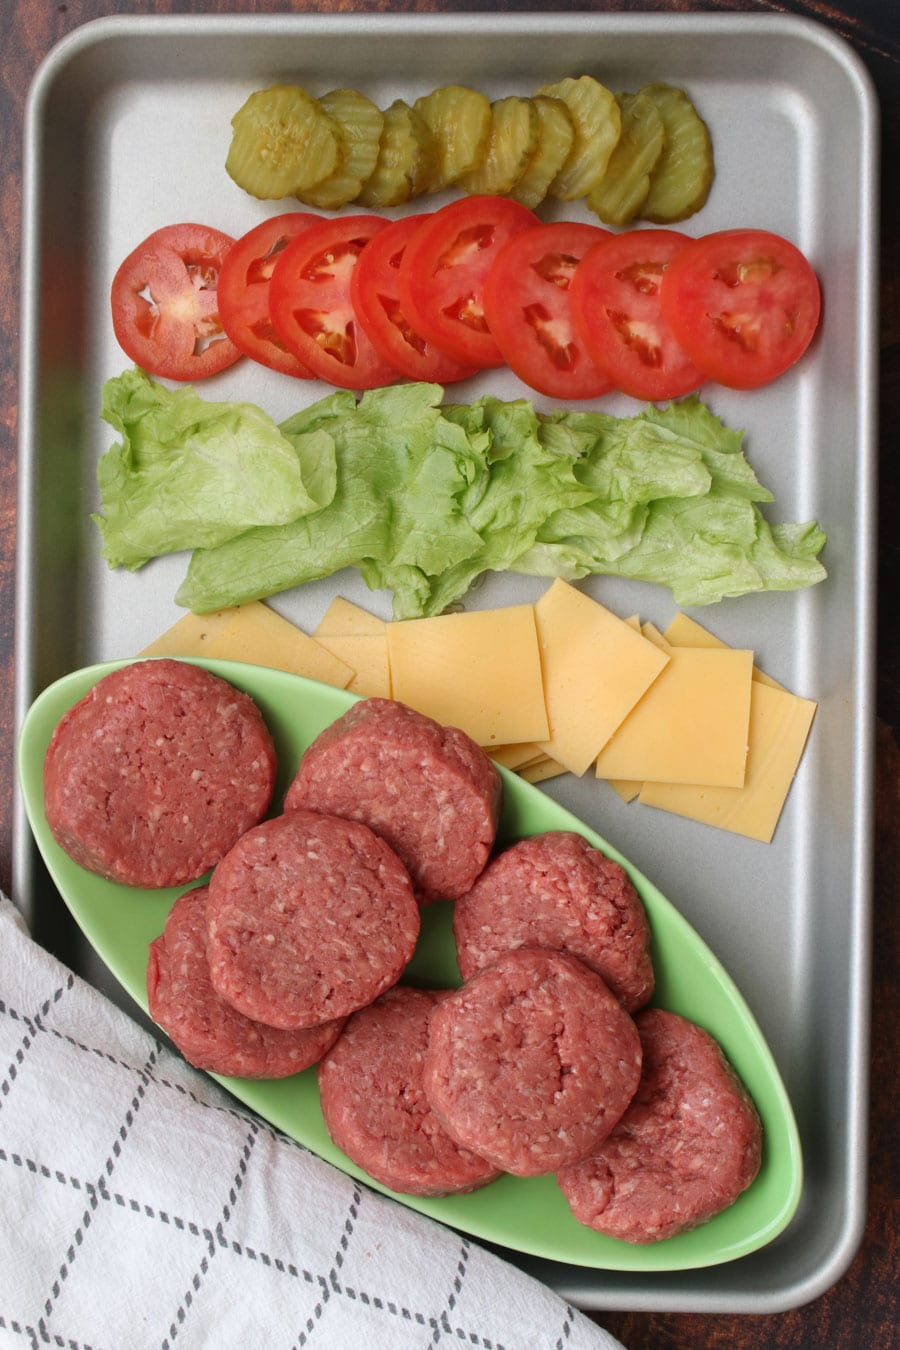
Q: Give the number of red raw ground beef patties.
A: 8